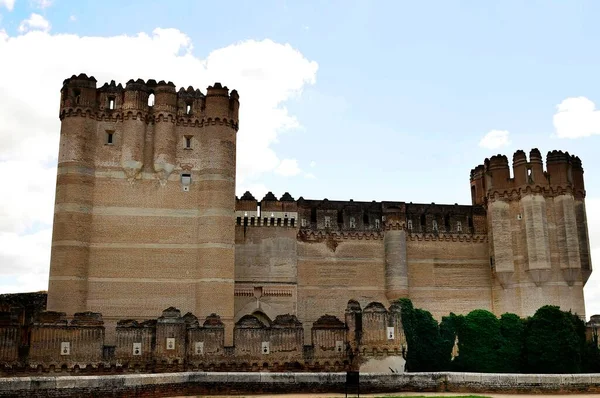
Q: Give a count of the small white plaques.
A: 7